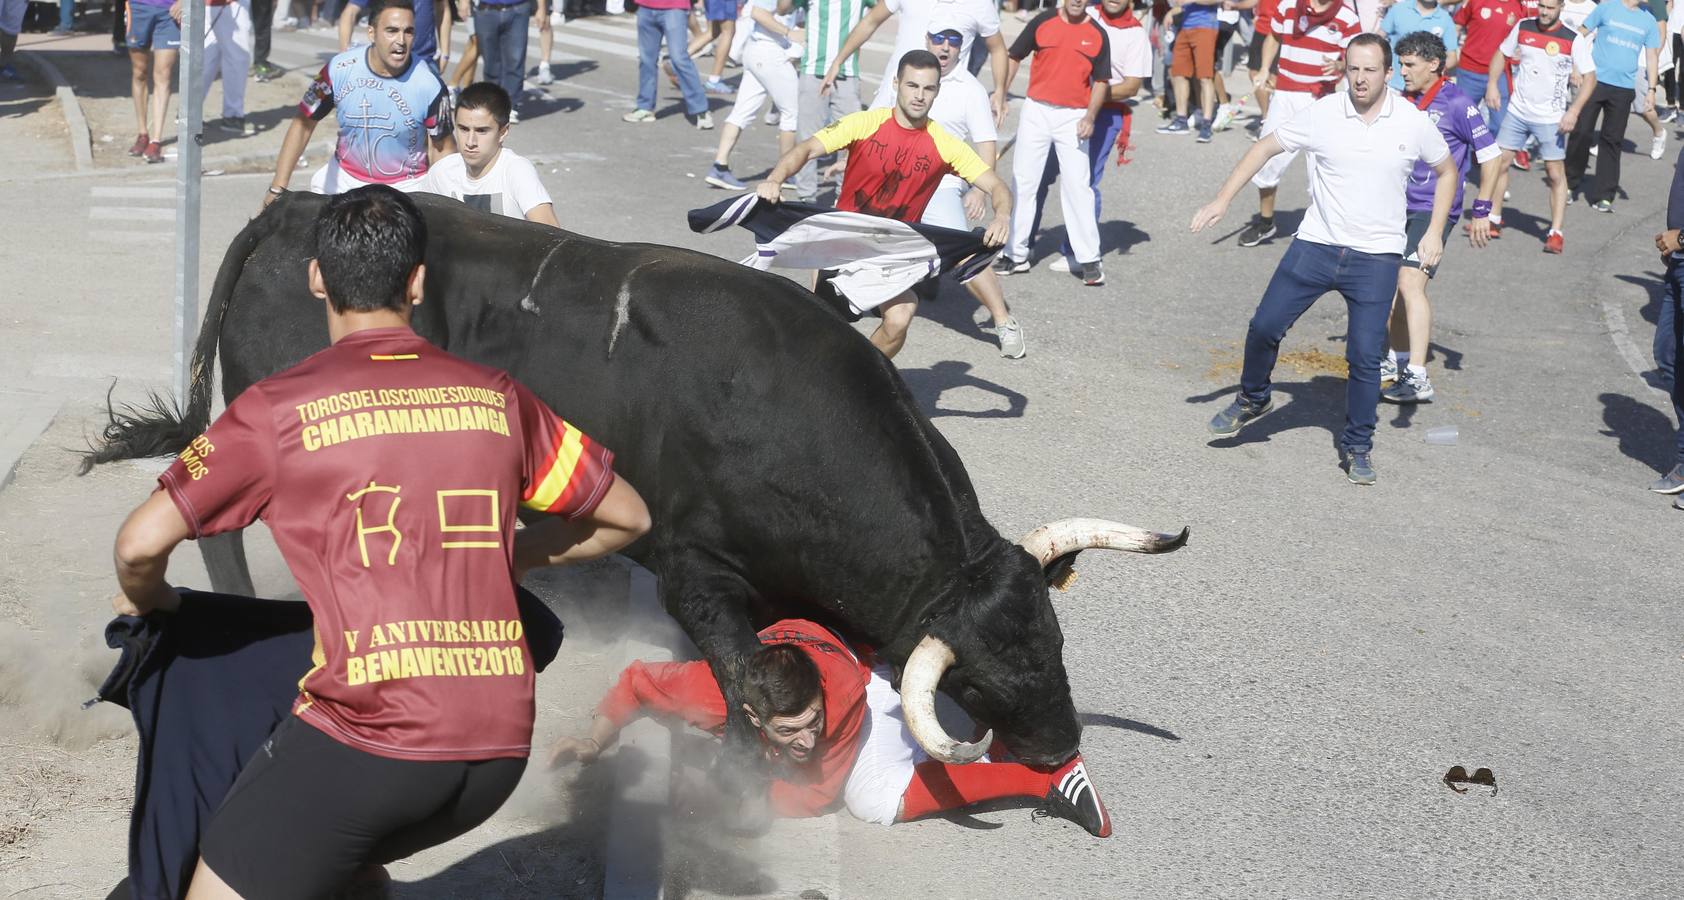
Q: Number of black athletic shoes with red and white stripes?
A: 1